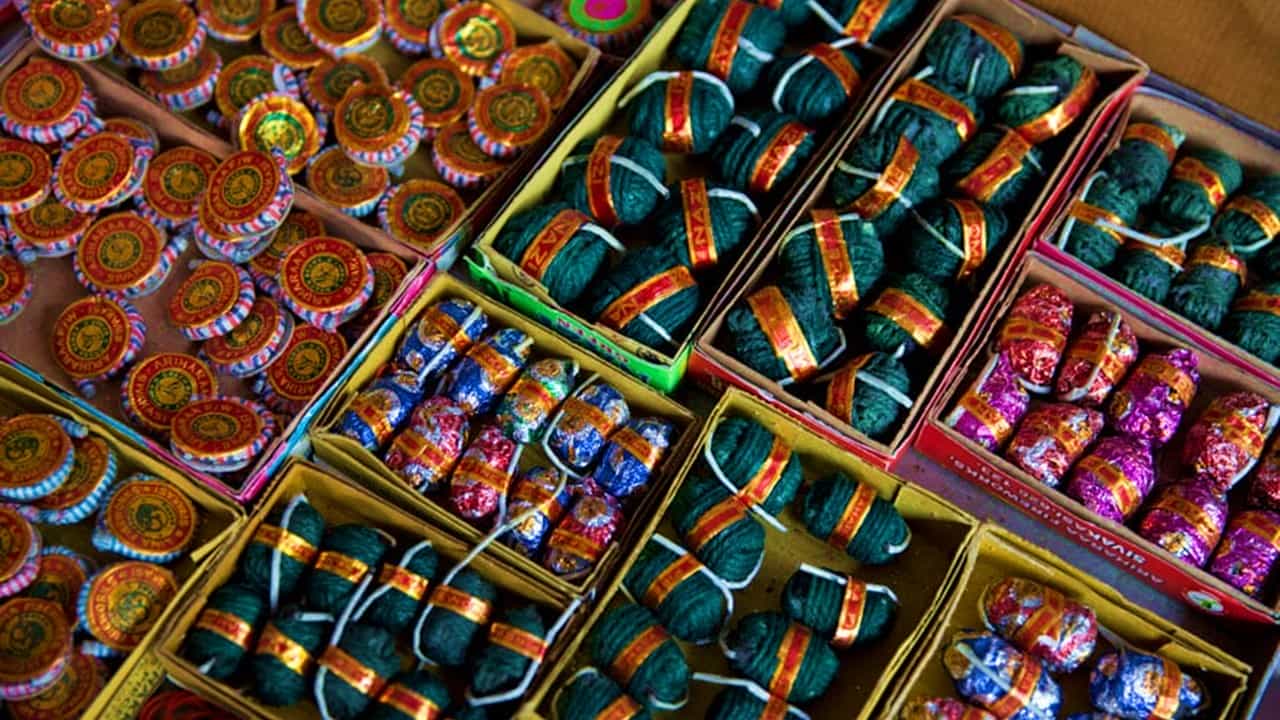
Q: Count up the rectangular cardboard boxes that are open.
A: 11